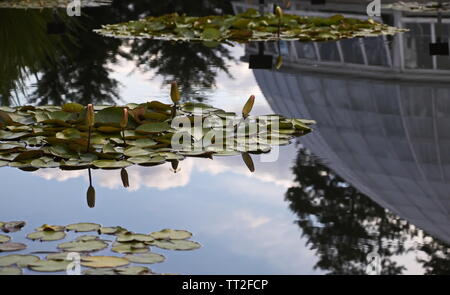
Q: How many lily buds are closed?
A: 5